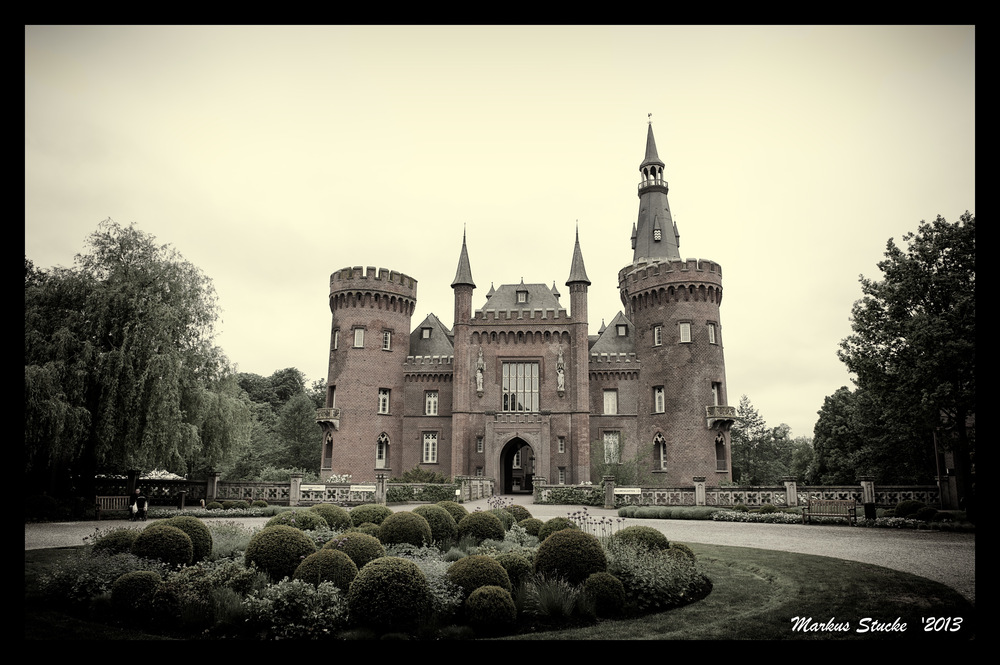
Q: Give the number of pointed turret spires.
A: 3